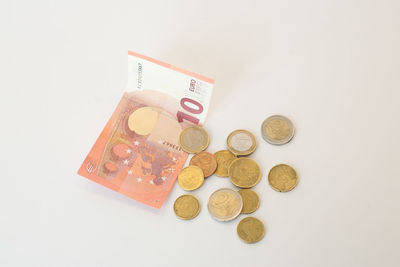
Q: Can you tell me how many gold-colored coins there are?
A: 7